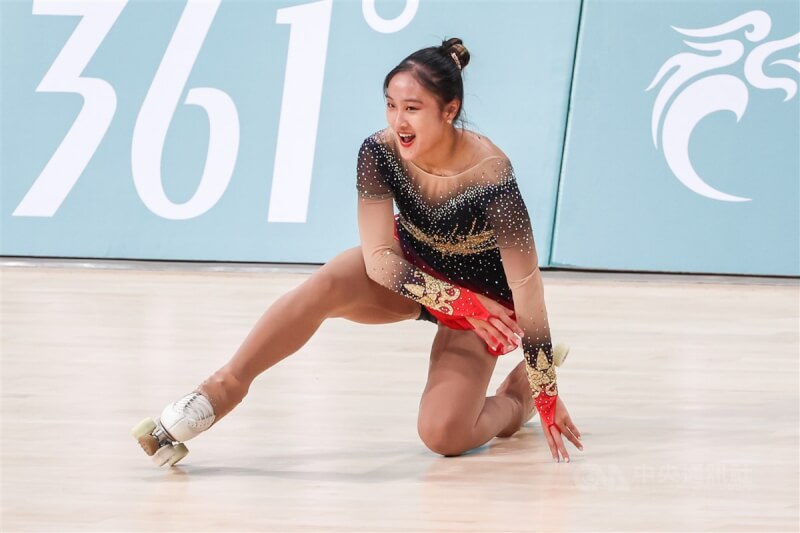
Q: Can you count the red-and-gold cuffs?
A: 2